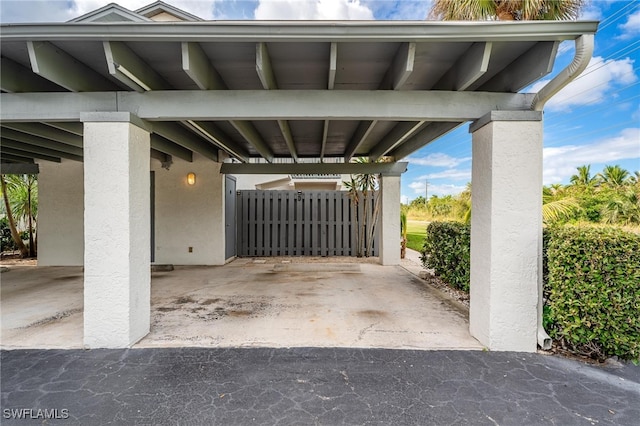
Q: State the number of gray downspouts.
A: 1